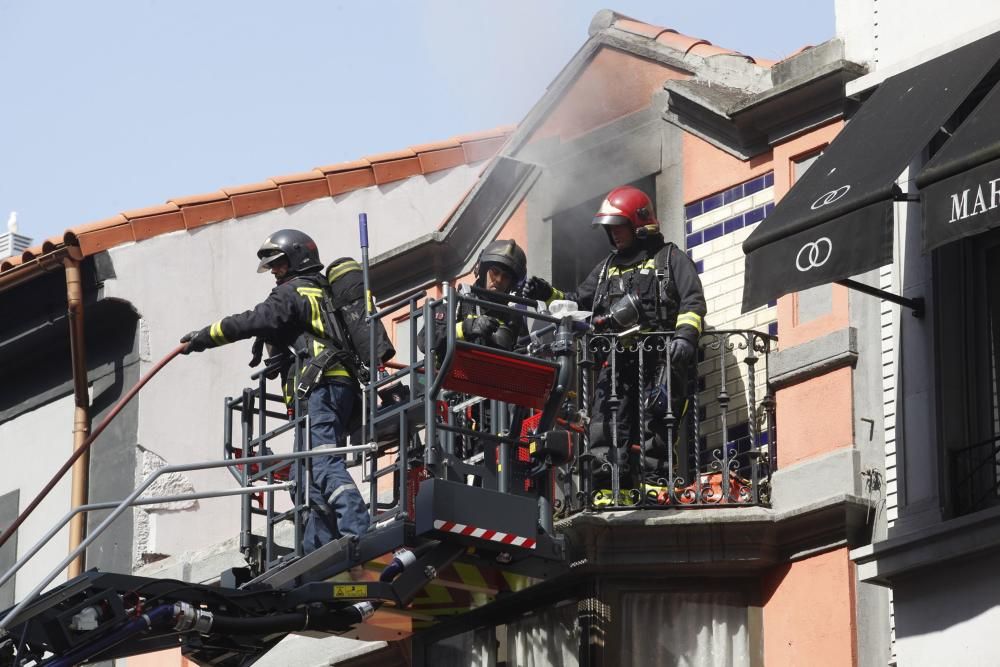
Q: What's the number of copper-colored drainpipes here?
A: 1